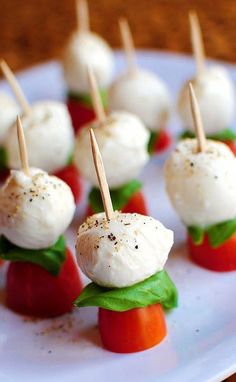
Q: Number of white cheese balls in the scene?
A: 9